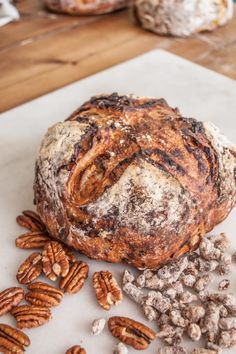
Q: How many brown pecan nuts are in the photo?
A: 13